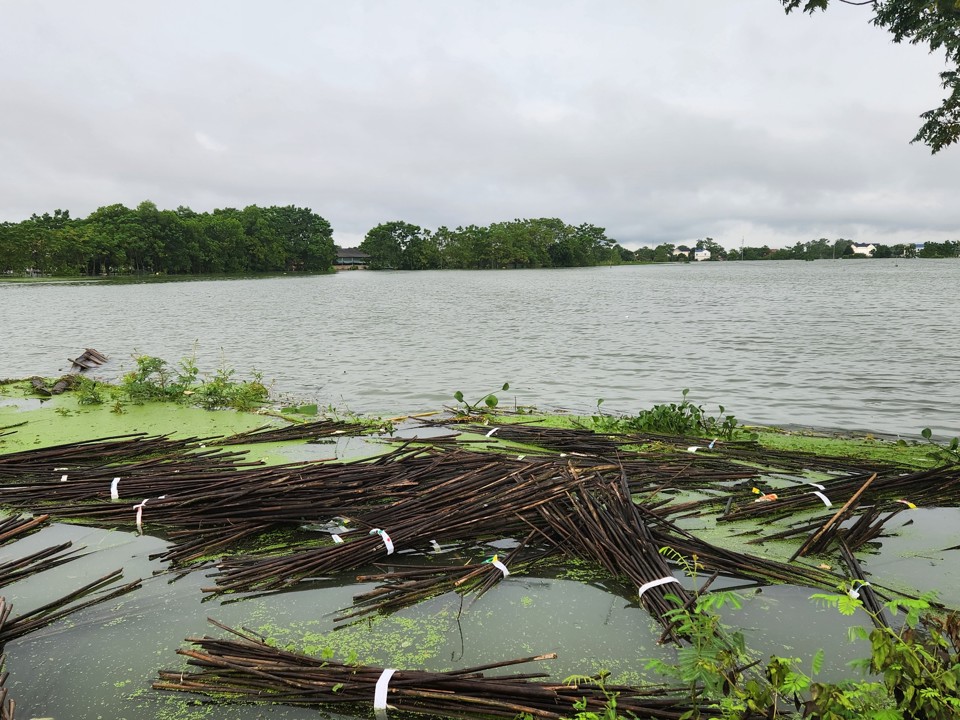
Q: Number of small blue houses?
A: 1